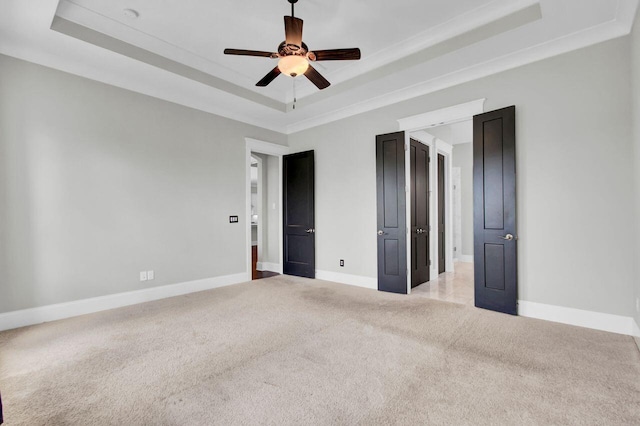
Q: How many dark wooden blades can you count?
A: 5